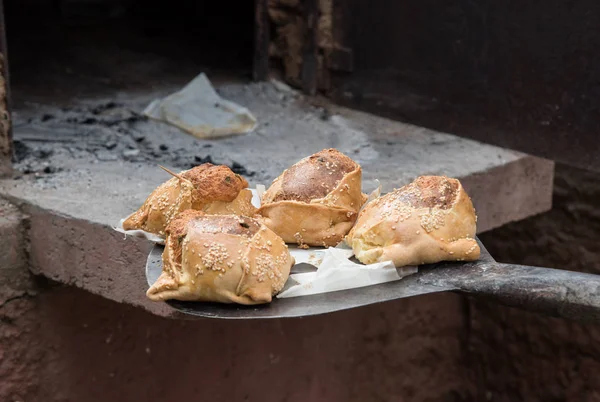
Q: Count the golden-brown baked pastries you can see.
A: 4